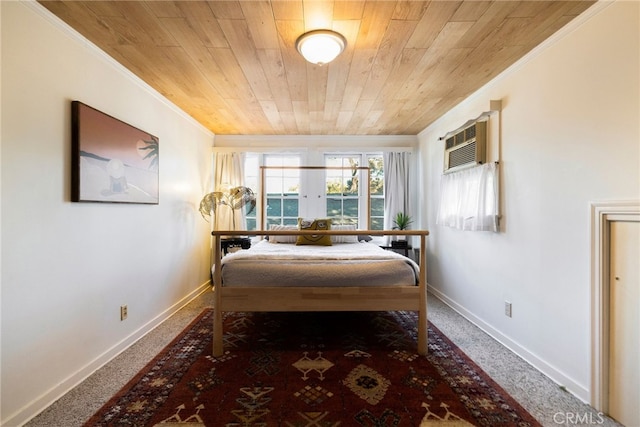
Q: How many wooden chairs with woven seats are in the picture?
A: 0